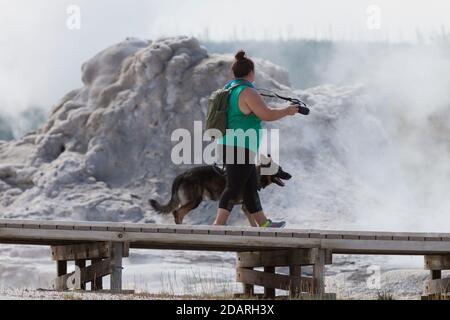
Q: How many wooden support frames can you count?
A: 3